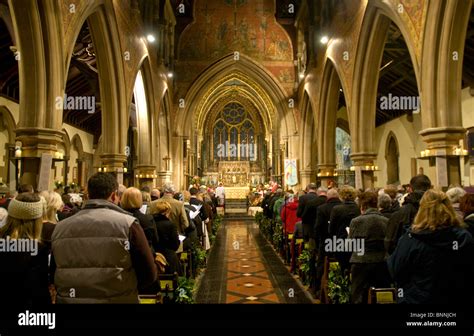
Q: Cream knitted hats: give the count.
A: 1